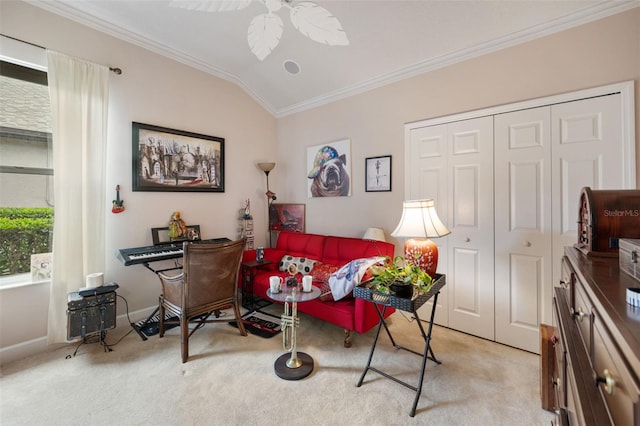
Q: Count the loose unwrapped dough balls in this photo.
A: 0